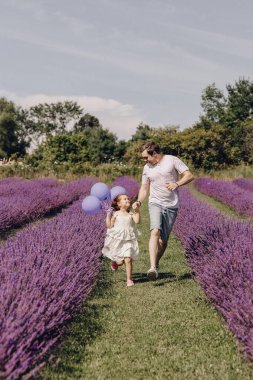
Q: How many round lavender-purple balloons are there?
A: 3